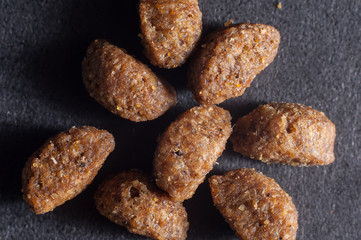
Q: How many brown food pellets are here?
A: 8